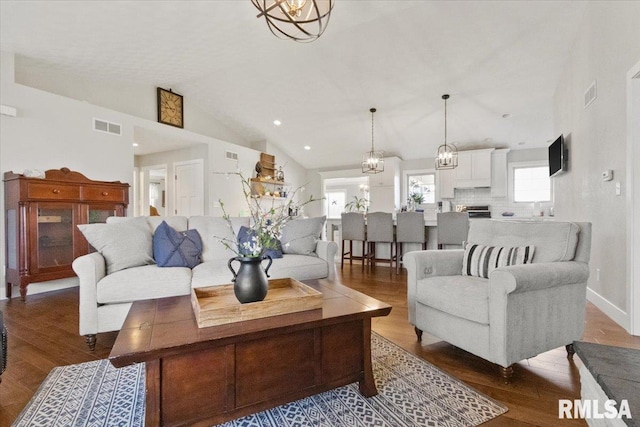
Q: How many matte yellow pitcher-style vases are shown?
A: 0